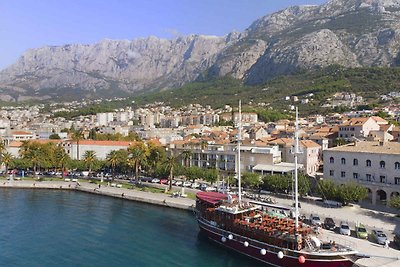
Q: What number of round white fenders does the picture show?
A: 5